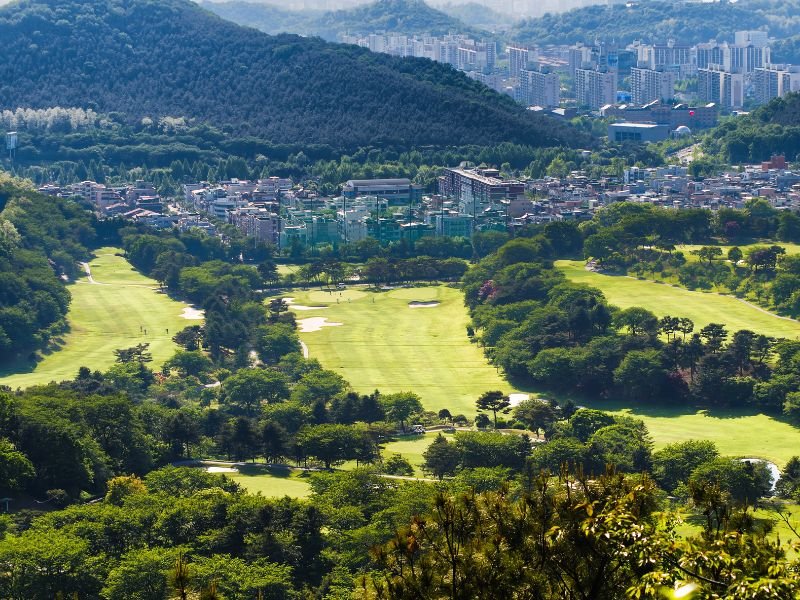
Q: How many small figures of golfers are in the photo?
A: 8